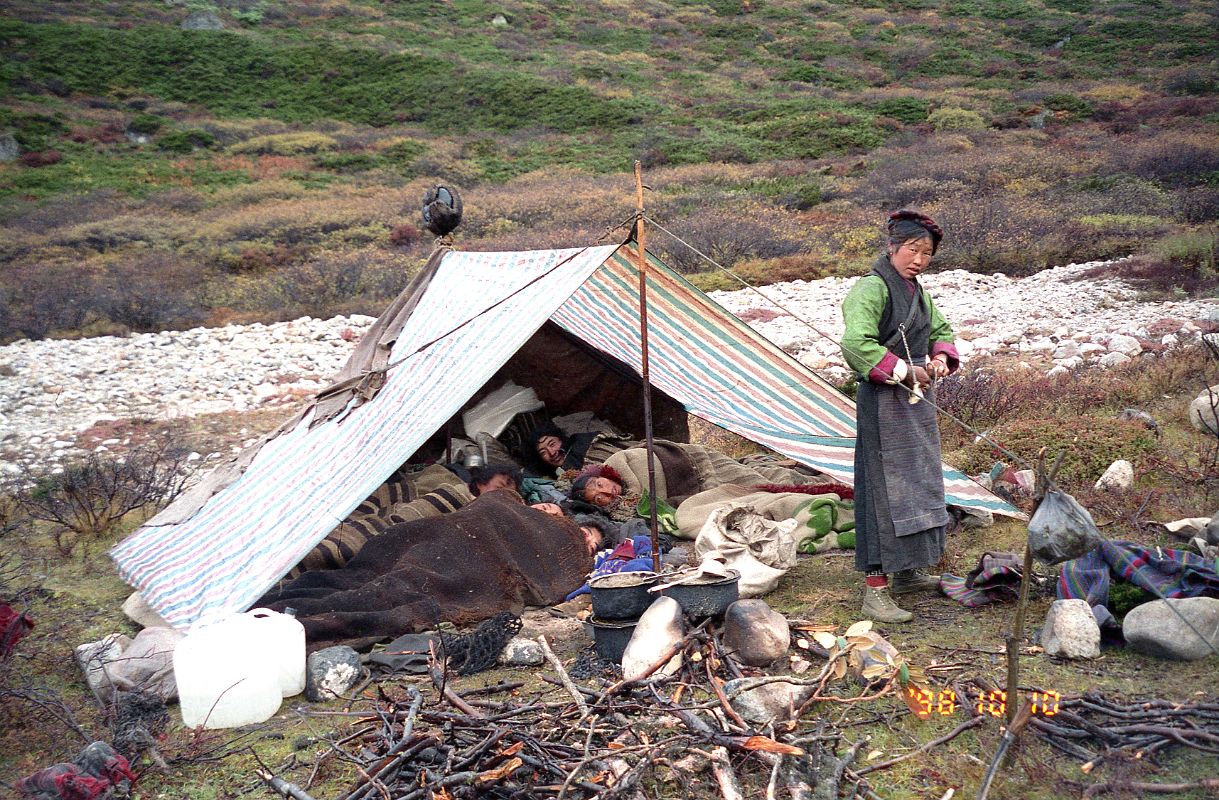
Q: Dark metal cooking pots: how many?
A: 3